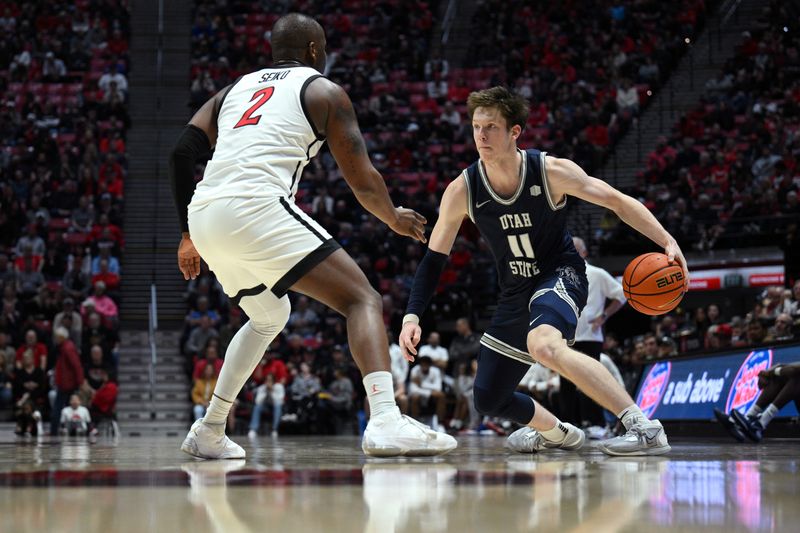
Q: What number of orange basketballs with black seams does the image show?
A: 1